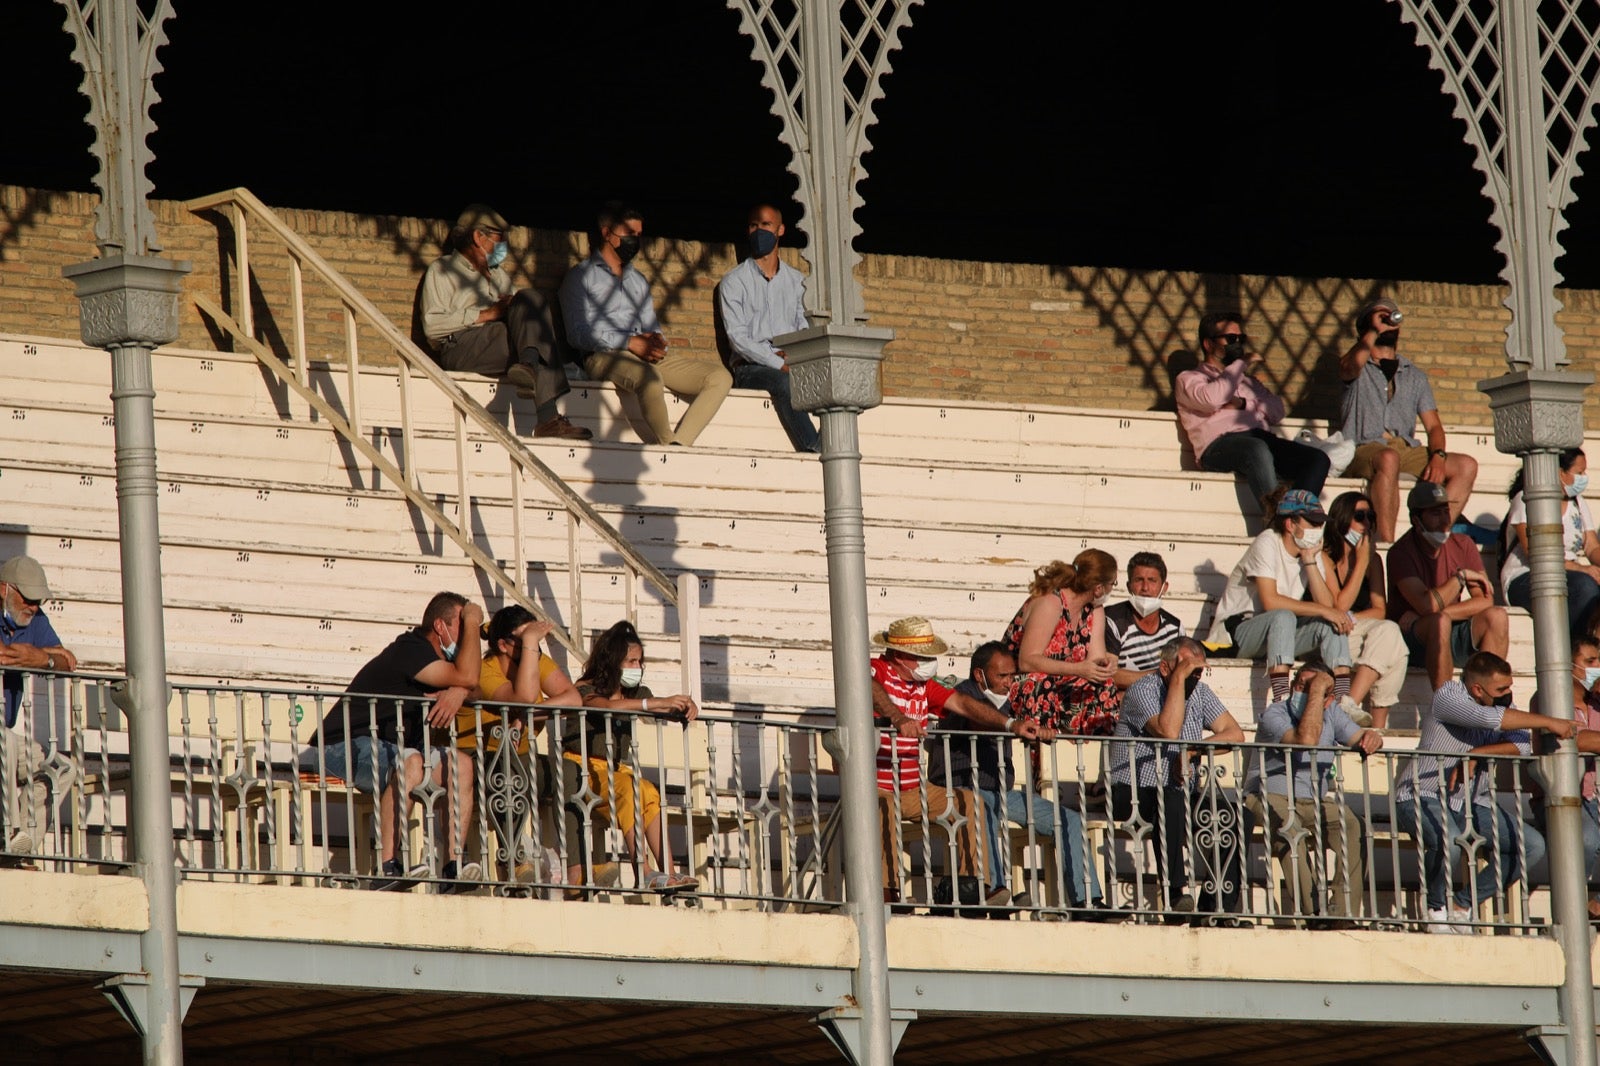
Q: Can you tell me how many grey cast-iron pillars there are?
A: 3